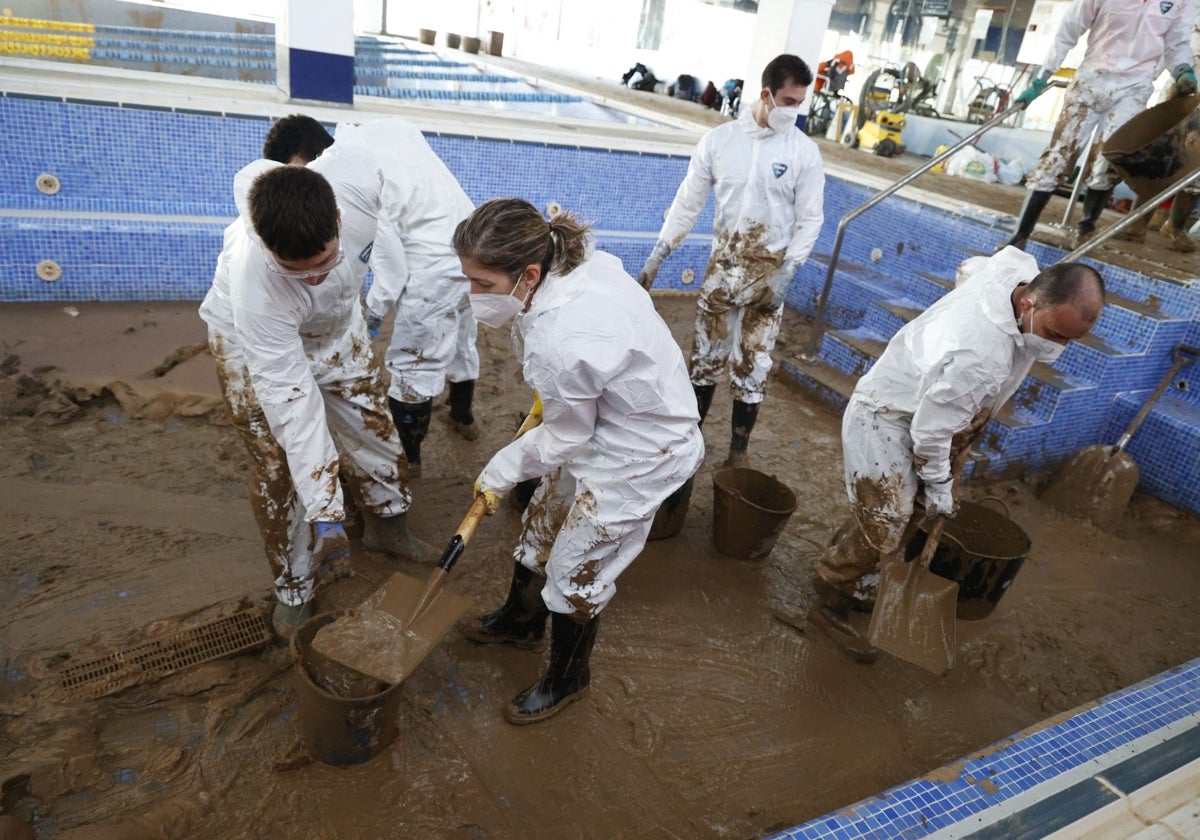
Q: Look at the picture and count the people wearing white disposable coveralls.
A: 6